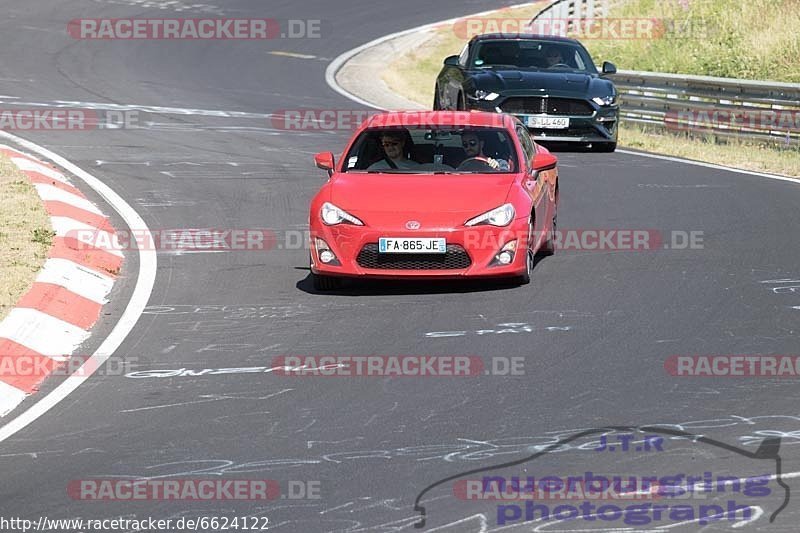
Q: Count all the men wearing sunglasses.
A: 2